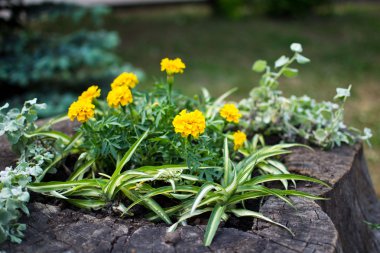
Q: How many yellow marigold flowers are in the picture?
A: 8